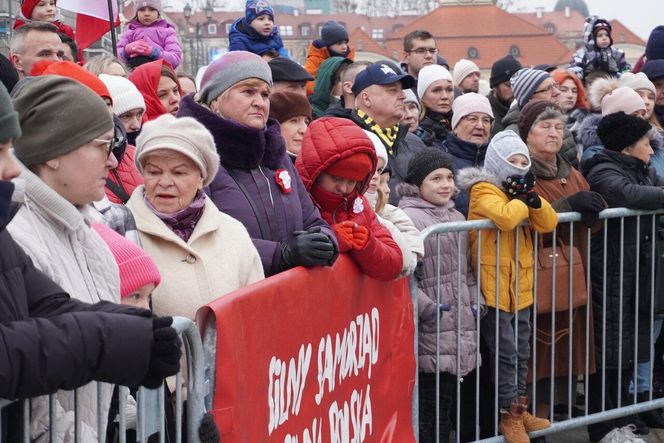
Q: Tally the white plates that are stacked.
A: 0